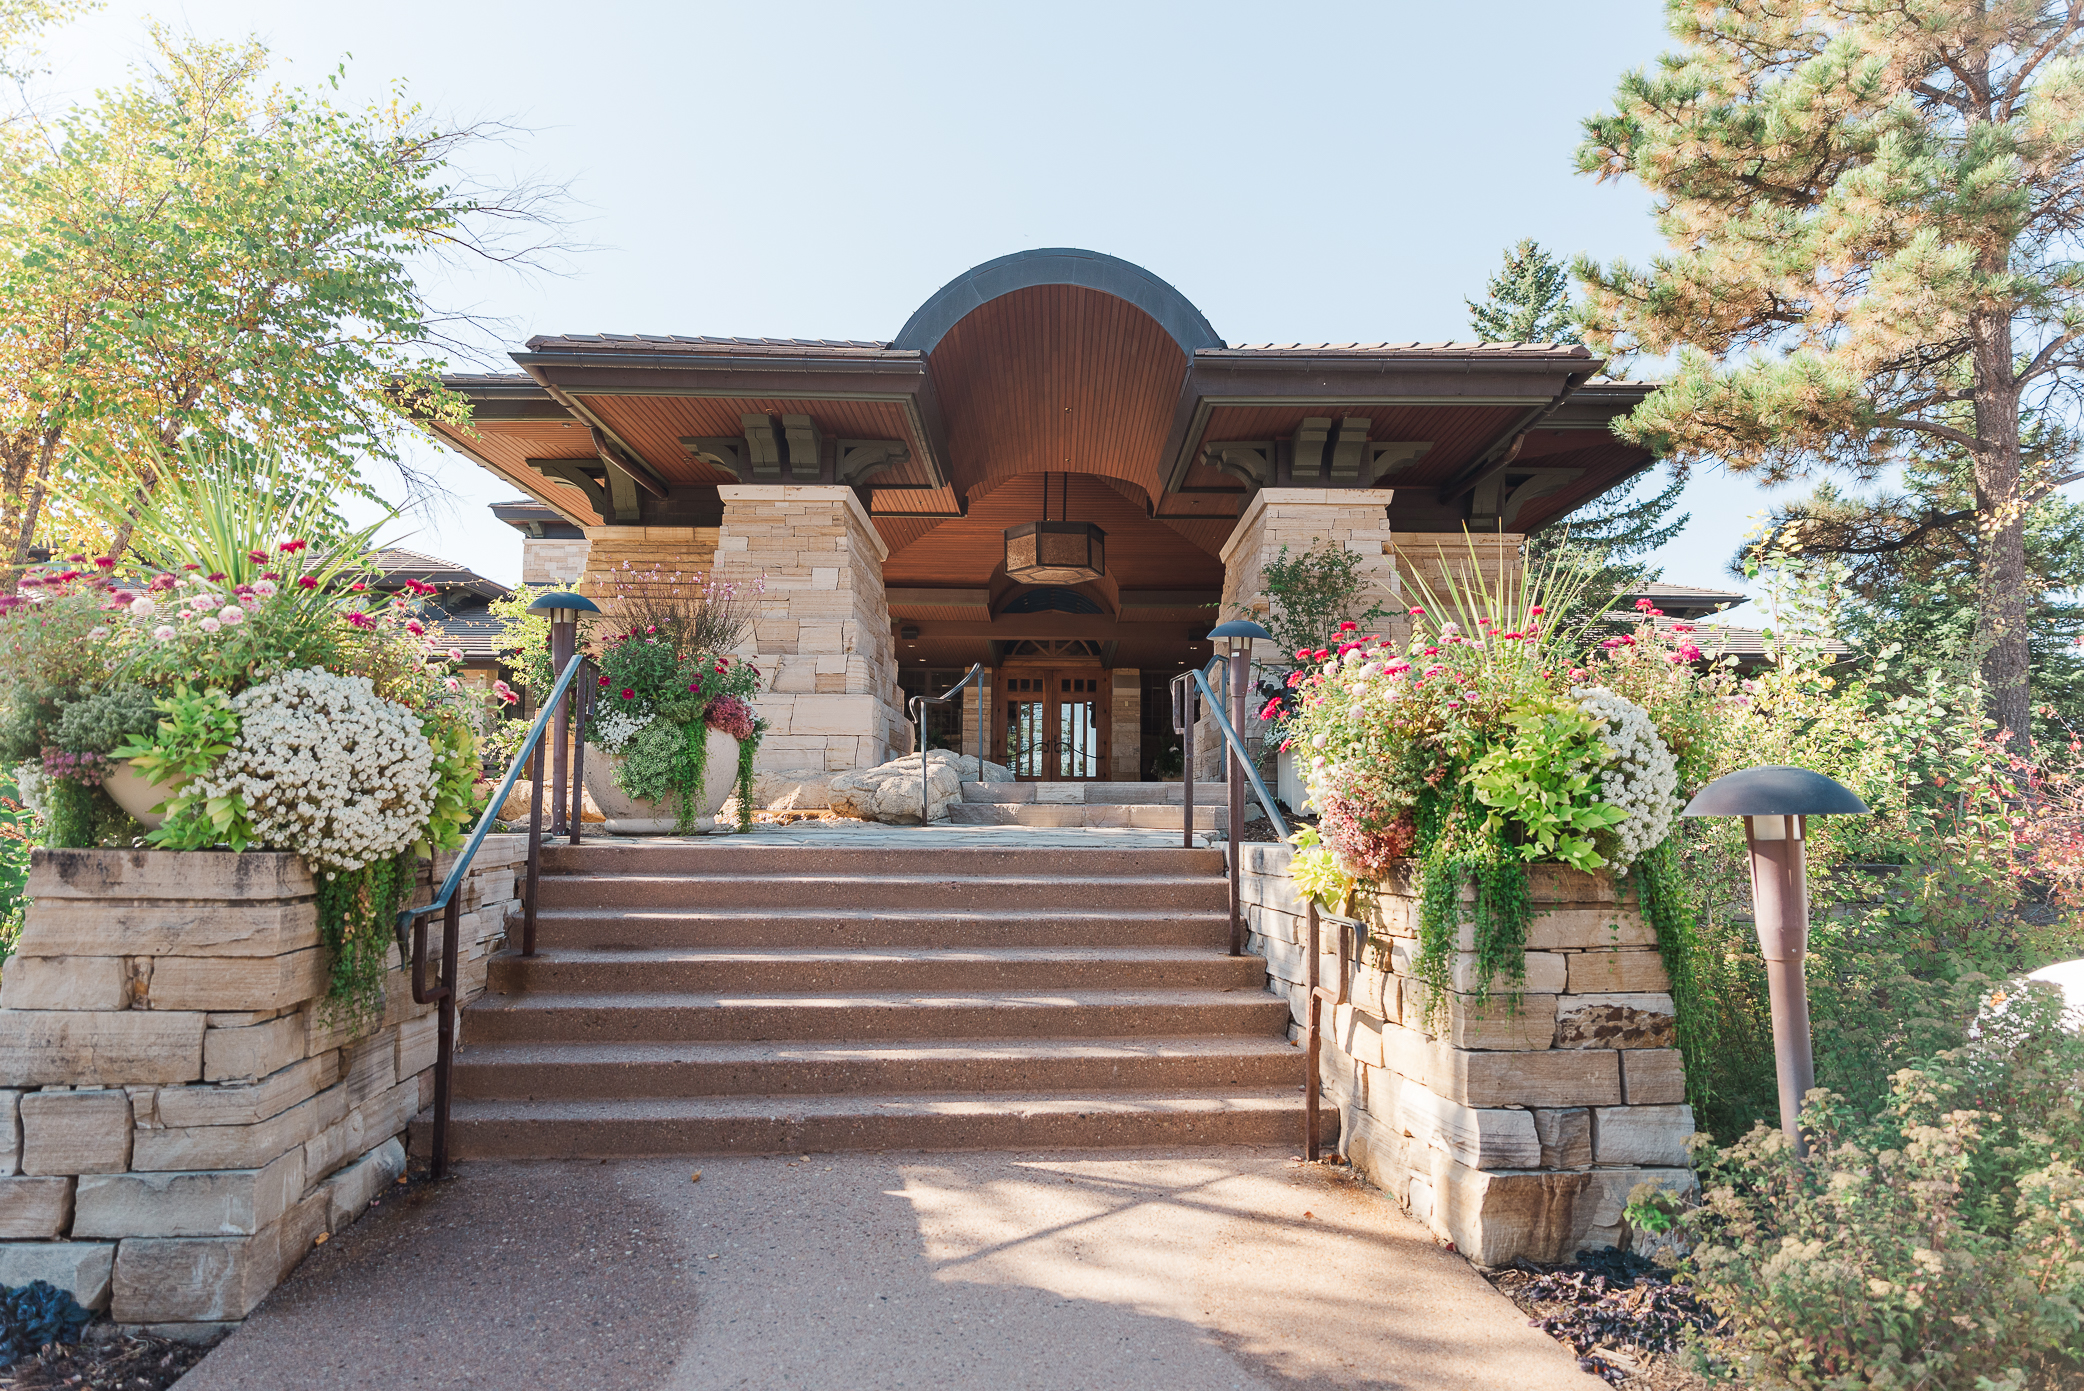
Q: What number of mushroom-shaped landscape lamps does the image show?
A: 3